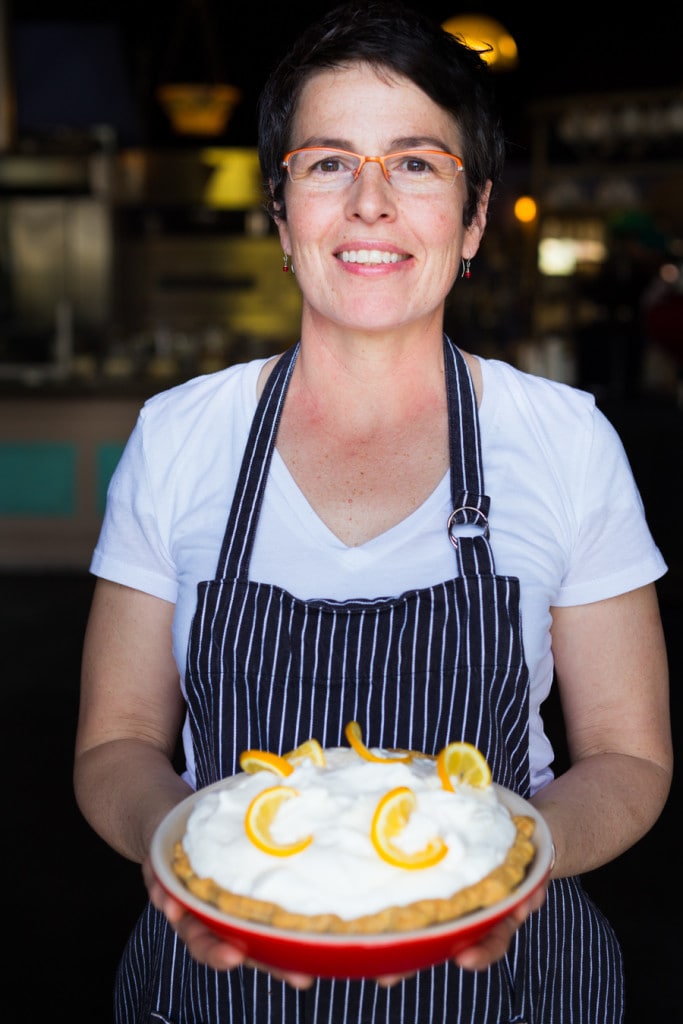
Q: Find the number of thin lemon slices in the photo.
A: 6